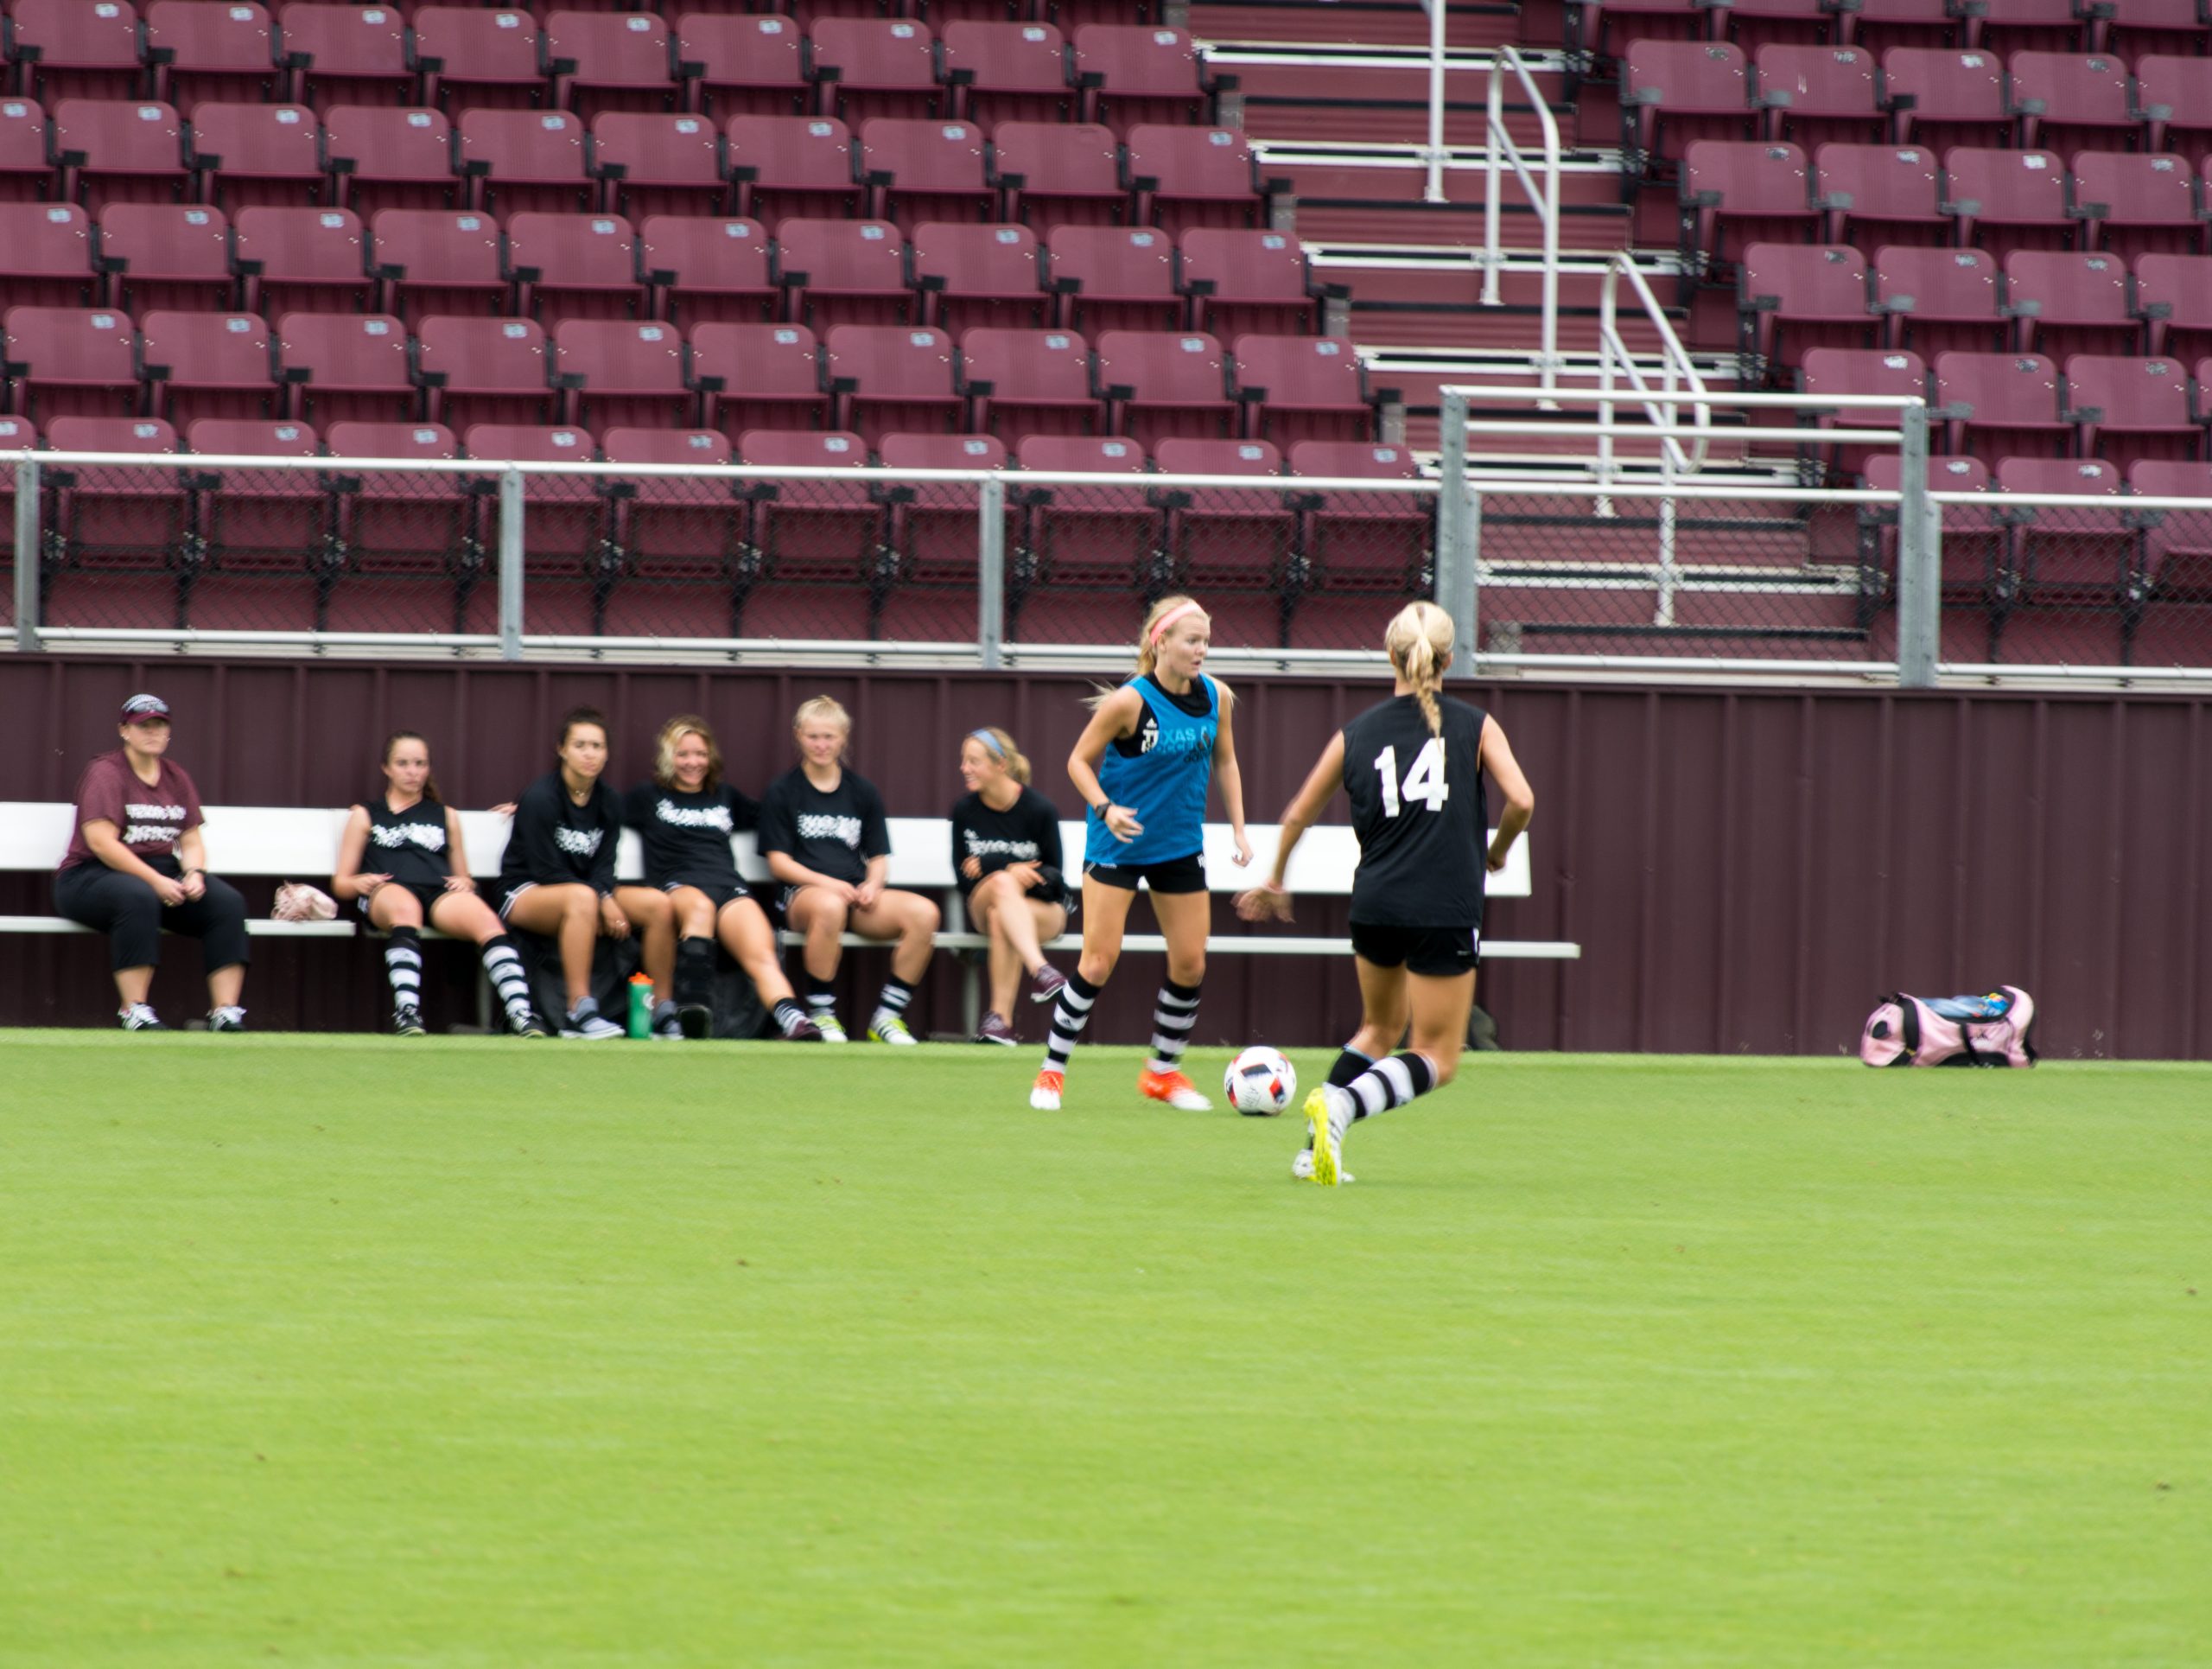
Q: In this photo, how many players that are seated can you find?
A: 5